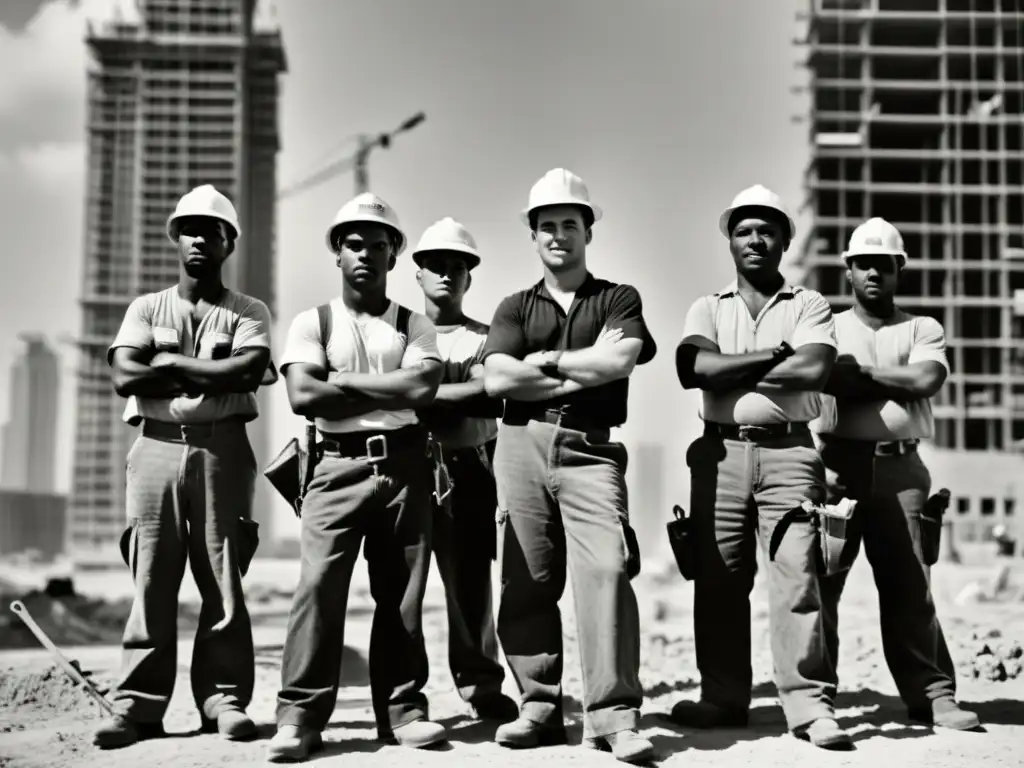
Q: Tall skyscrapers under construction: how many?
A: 2